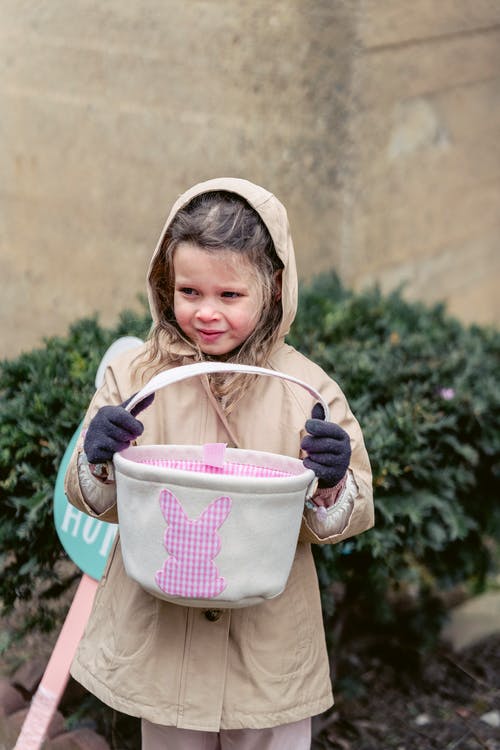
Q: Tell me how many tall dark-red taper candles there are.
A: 0